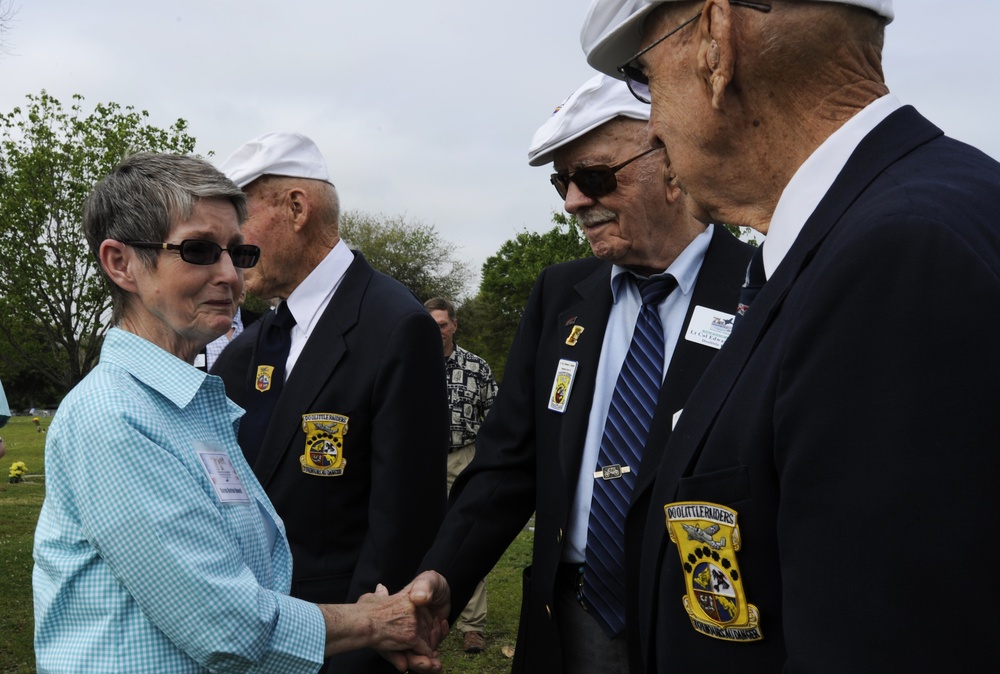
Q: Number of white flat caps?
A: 3